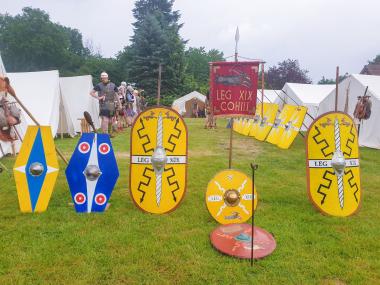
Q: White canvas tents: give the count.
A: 7